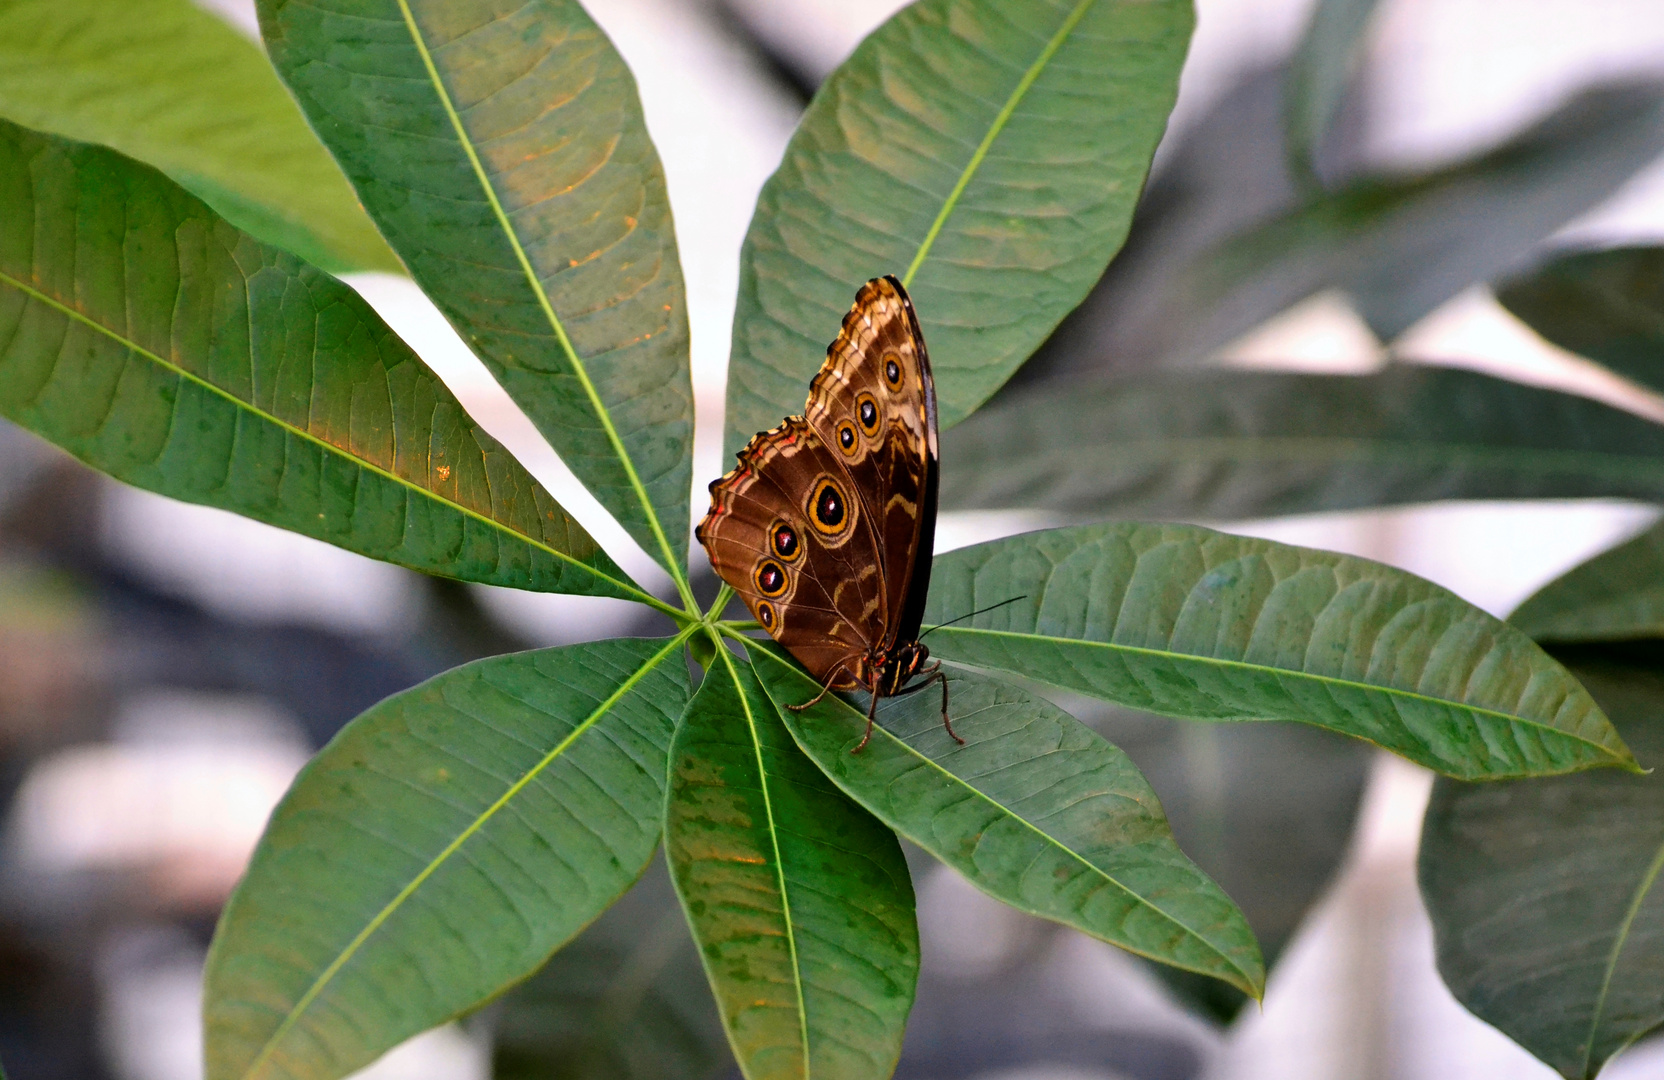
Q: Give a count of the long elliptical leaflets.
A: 7